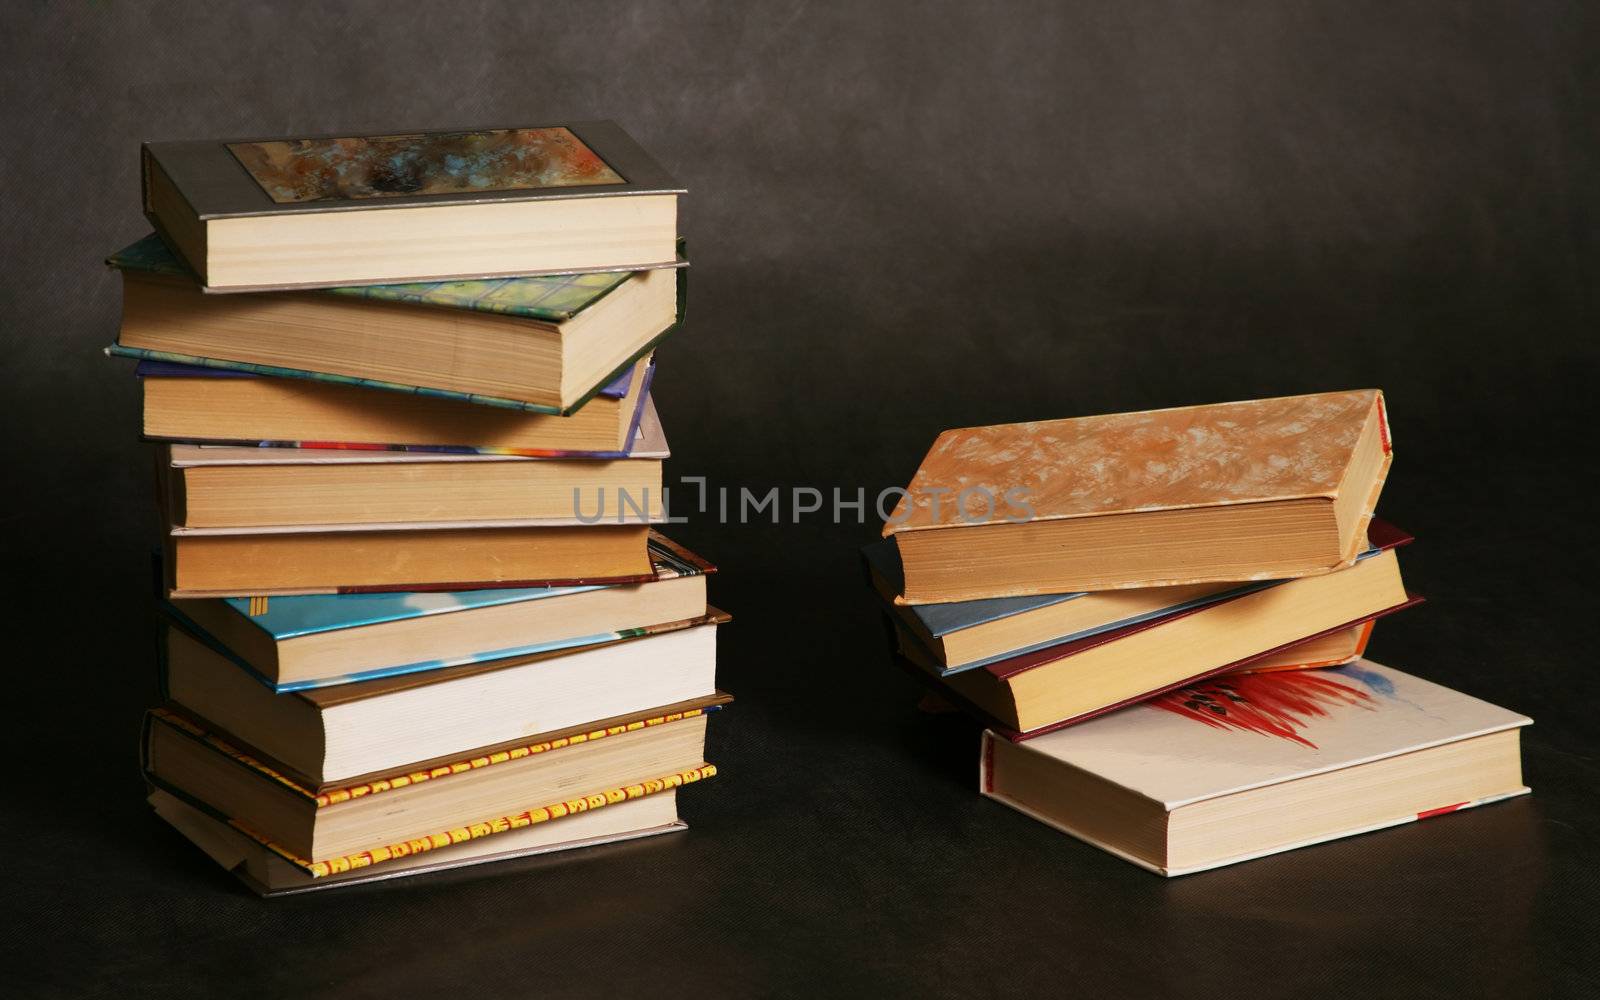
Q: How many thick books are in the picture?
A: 14